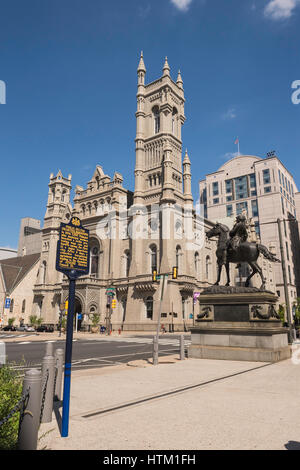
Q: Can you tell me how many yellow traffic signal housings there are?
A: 4